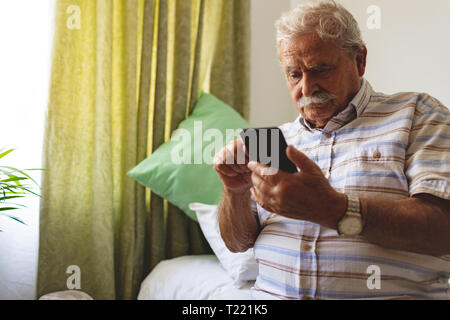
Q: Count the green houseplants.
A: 1